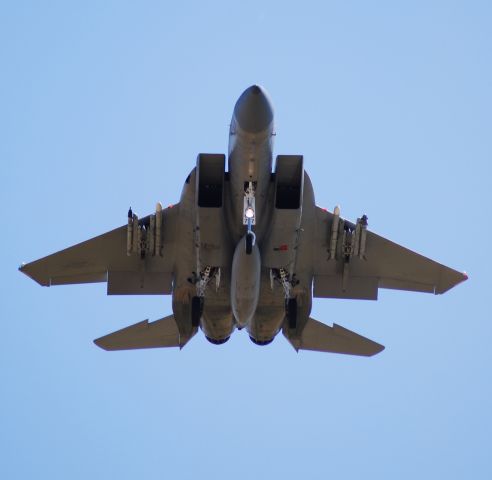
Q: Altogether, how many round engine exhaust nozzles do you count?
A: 2